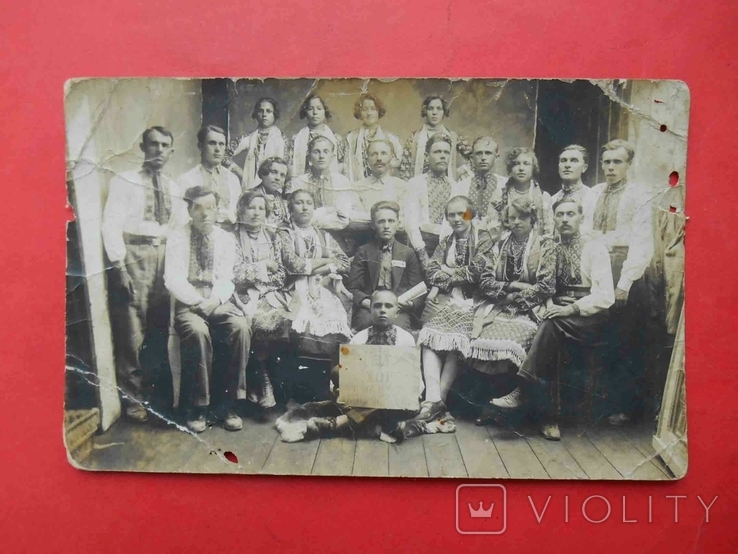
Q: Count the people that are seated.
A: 8